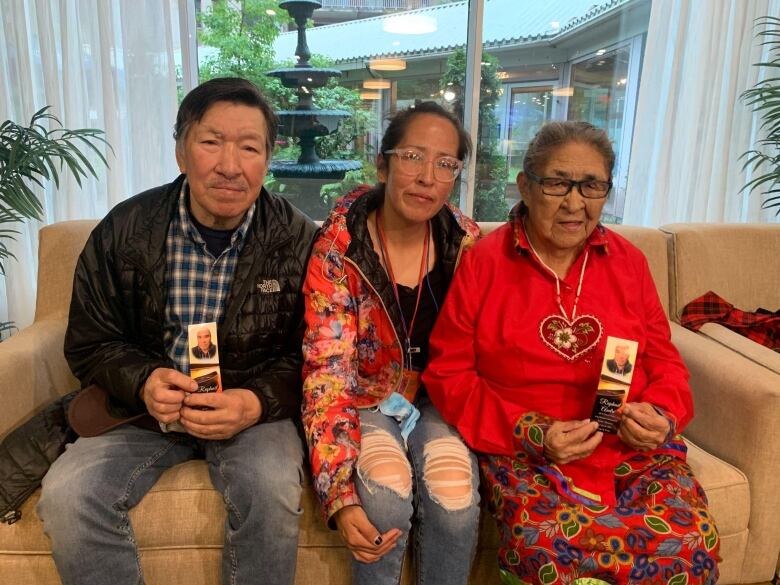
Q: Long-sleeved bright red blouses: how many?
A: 1